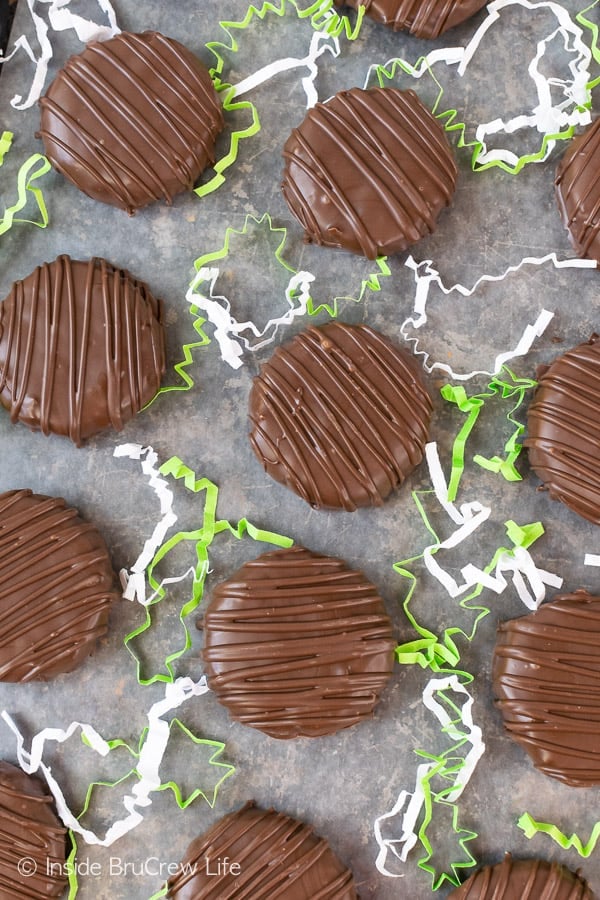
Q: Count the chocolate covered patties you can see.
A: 13